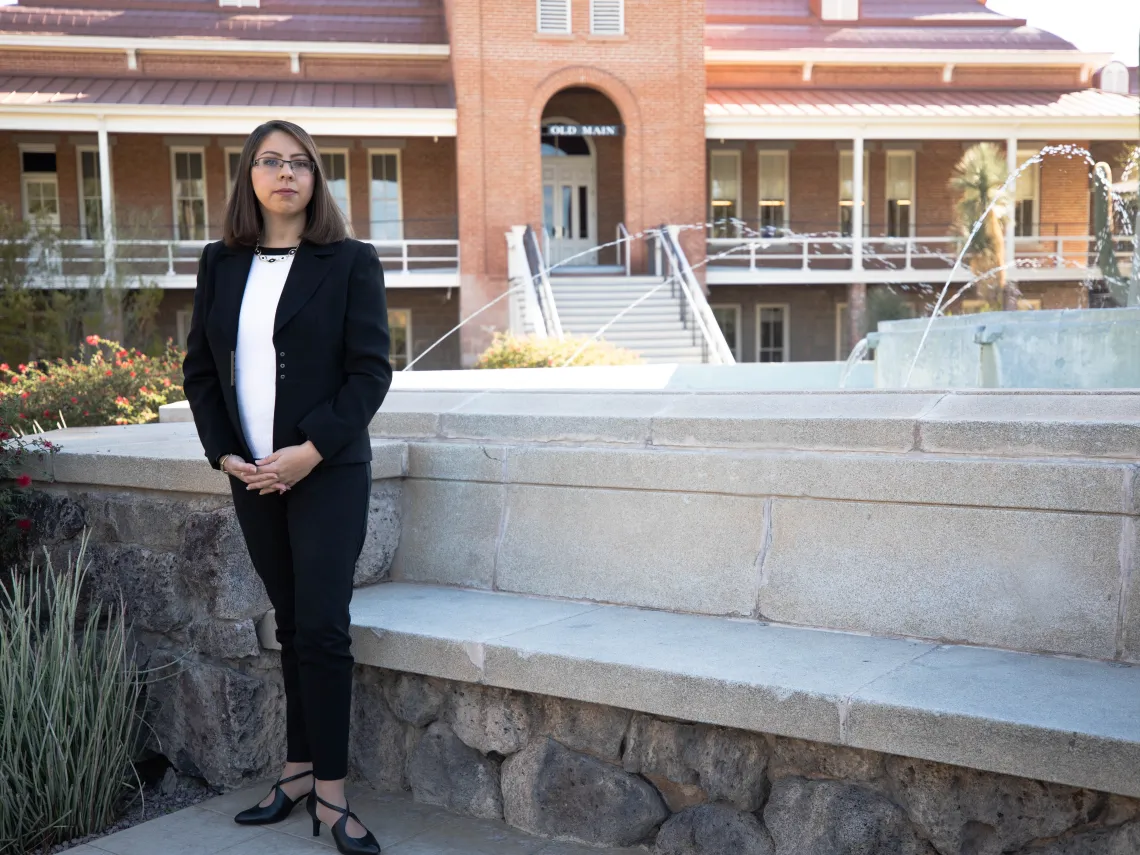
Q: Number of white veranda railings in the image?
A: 2